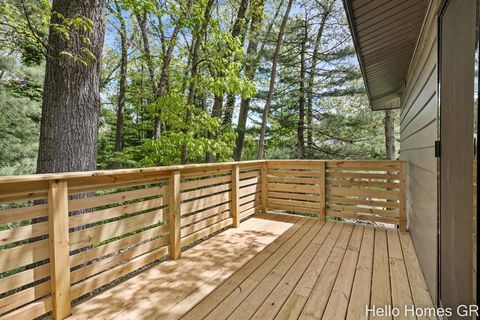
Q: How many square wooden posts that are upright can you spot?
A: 6